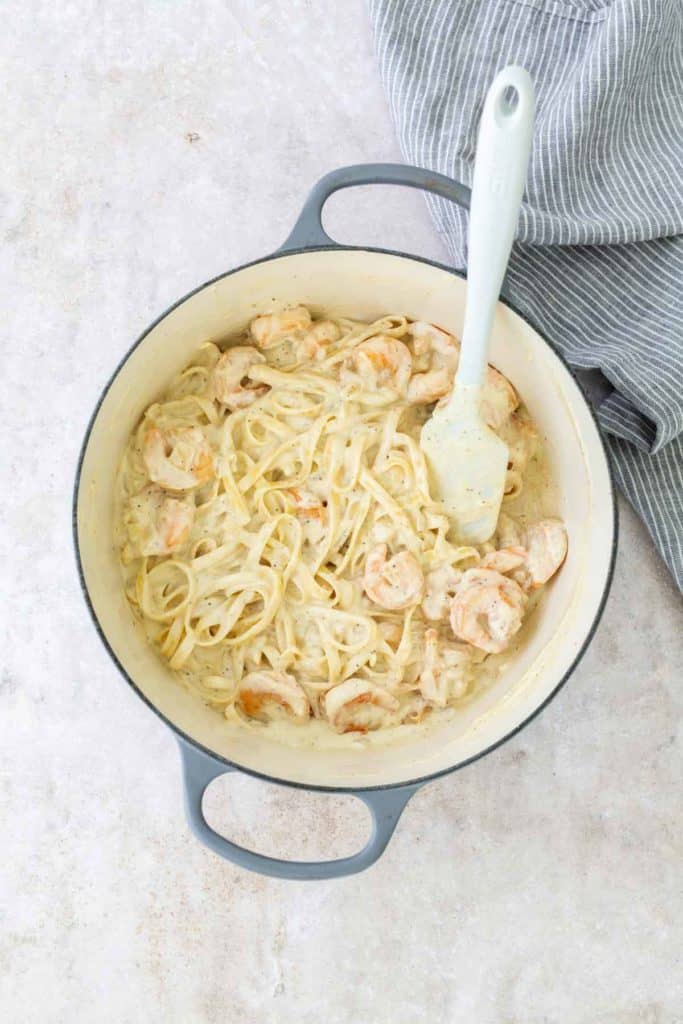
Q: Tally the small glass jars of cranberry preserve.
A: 0